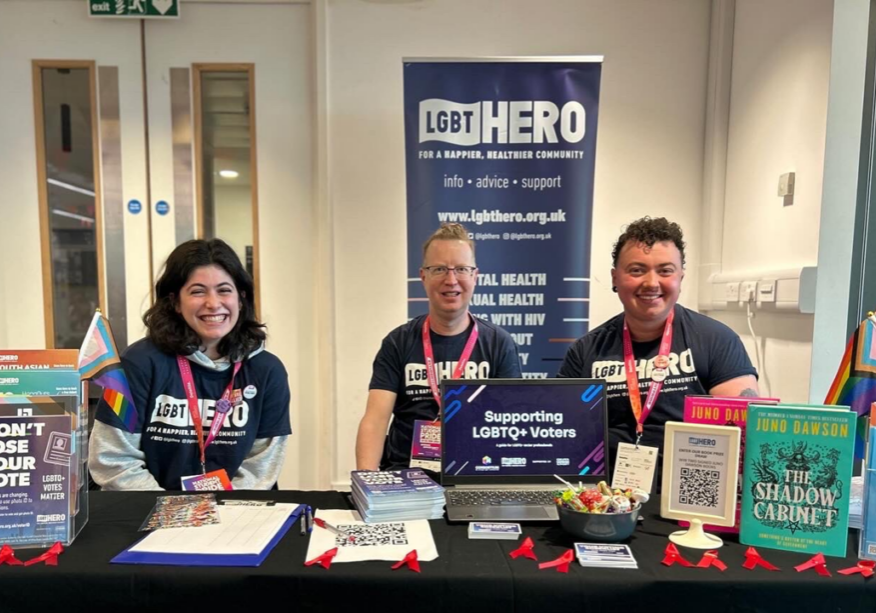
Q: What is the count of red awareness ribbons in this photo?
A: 11